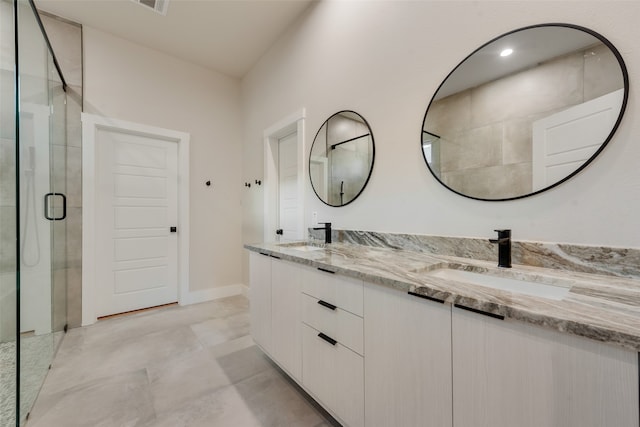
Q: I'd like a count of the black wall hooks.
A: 3